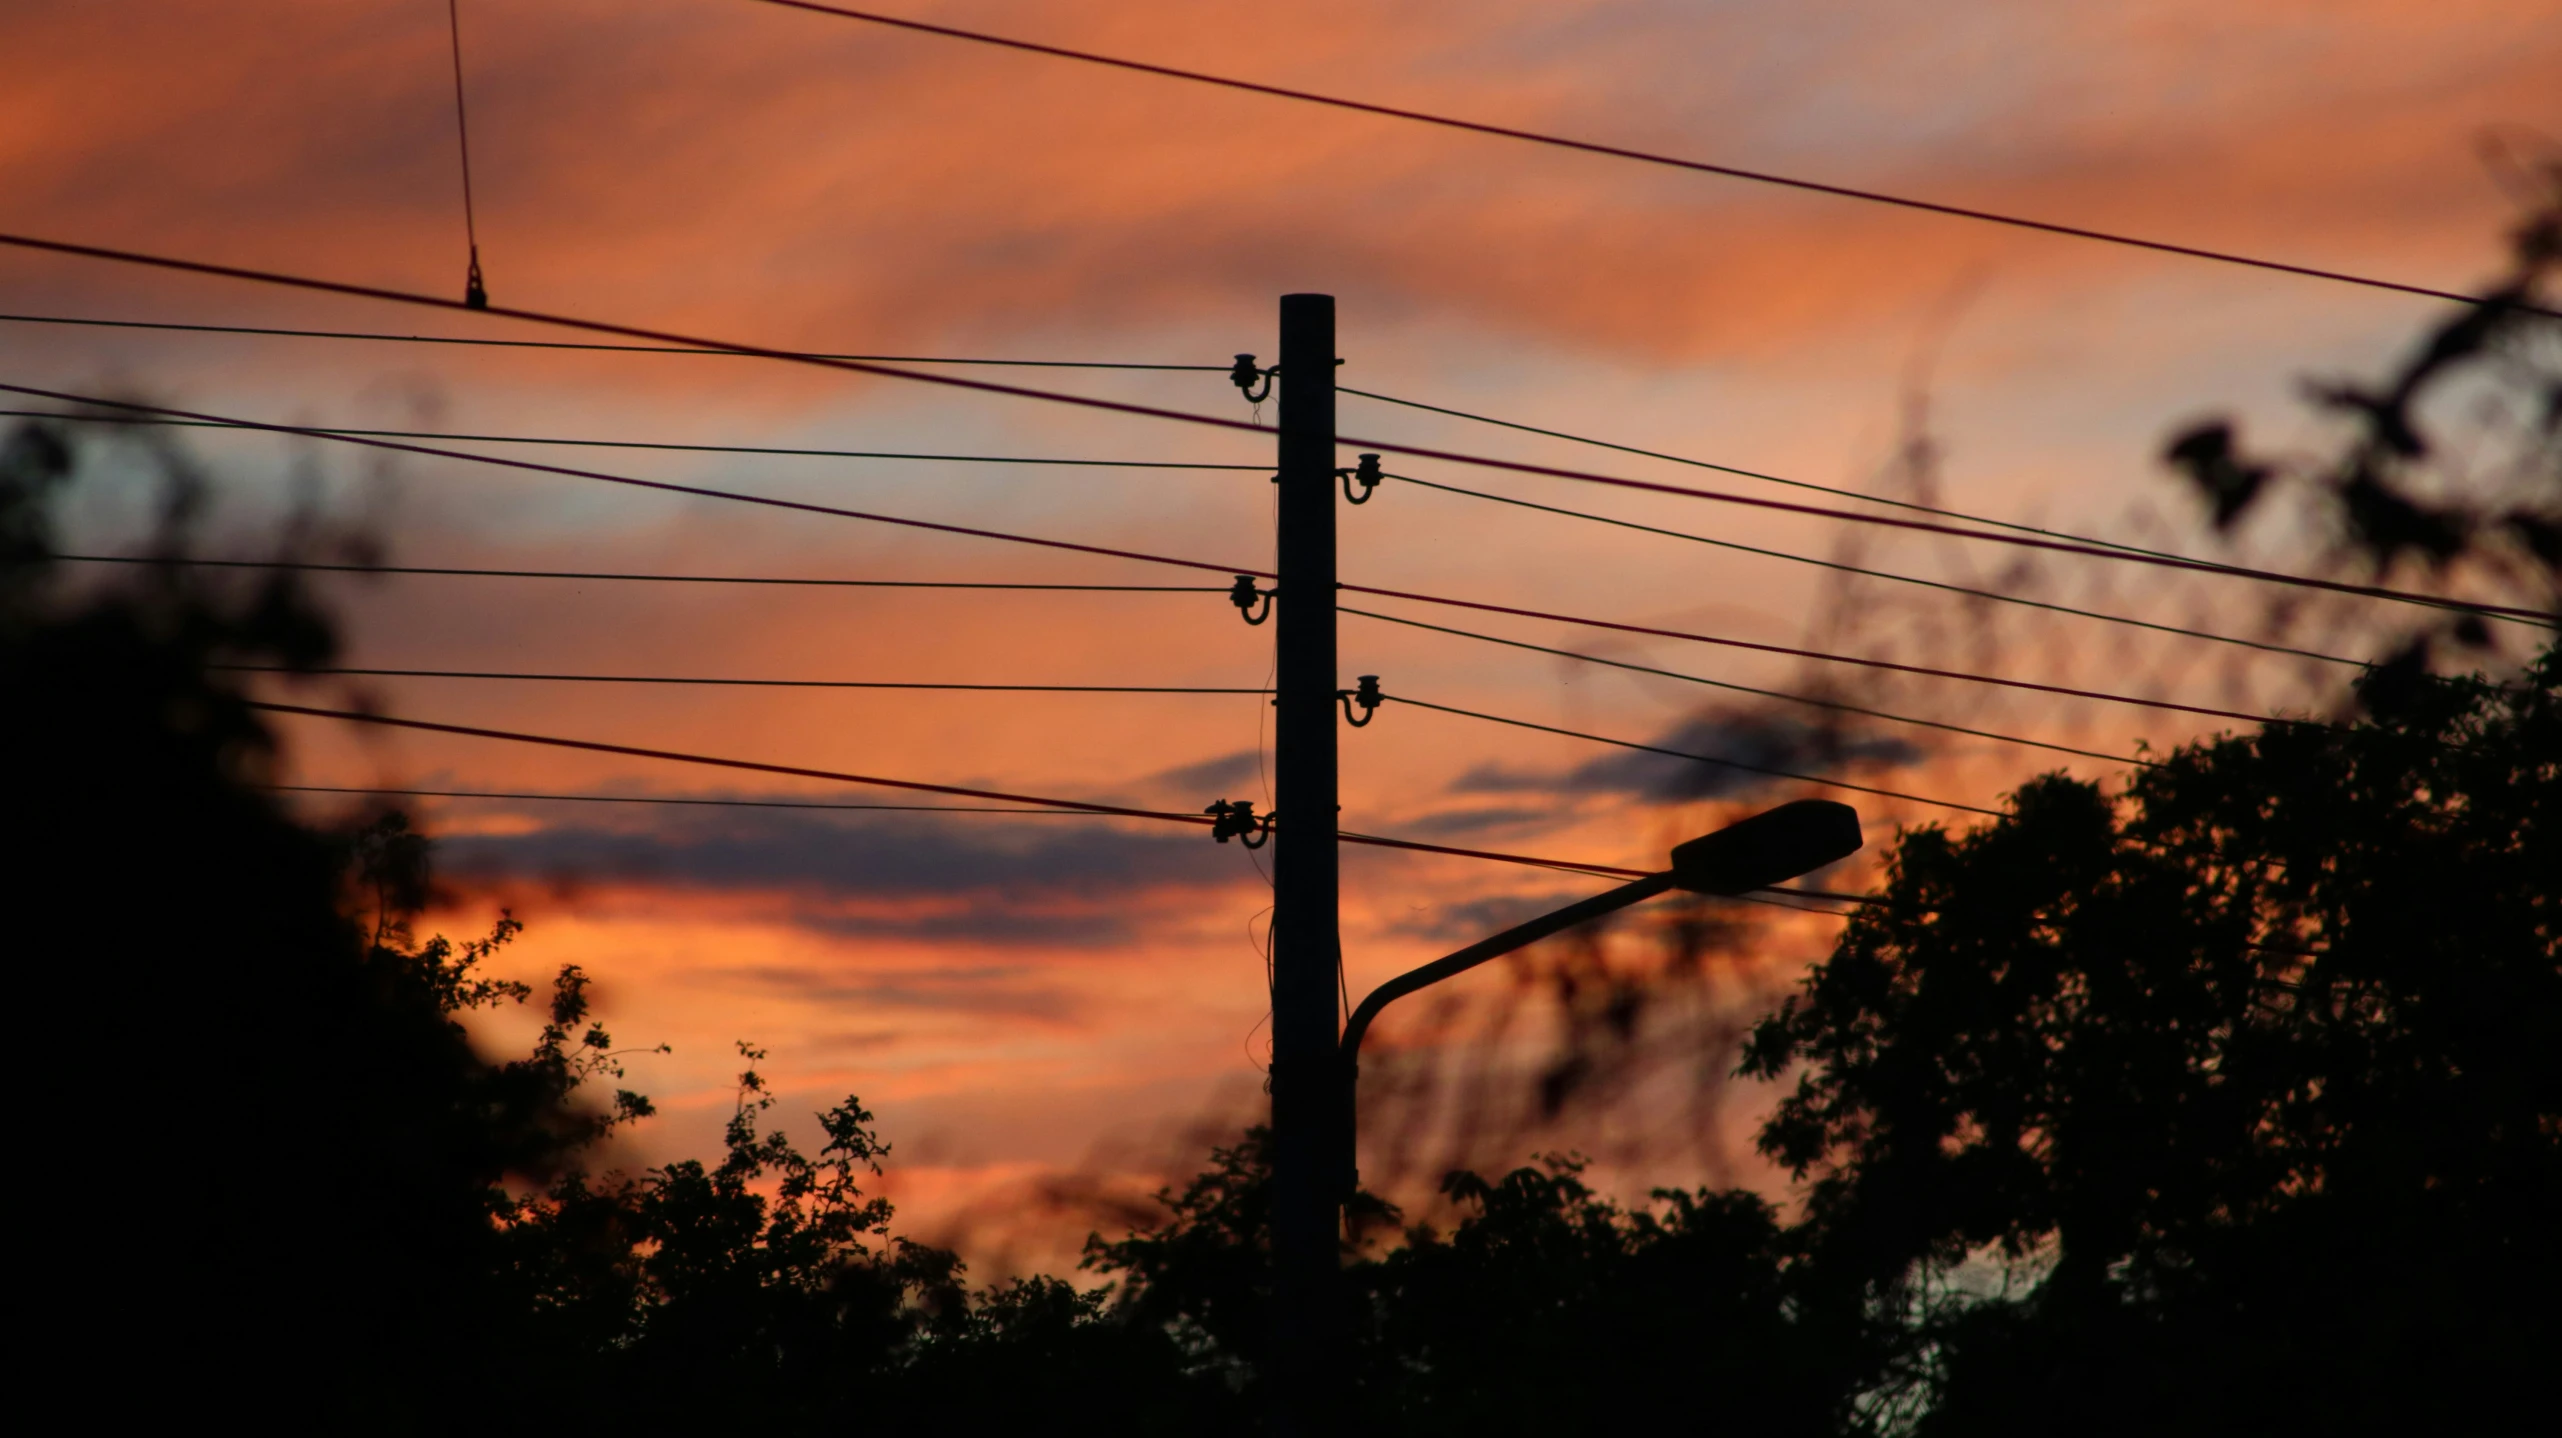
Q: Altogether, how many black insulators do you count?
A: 5